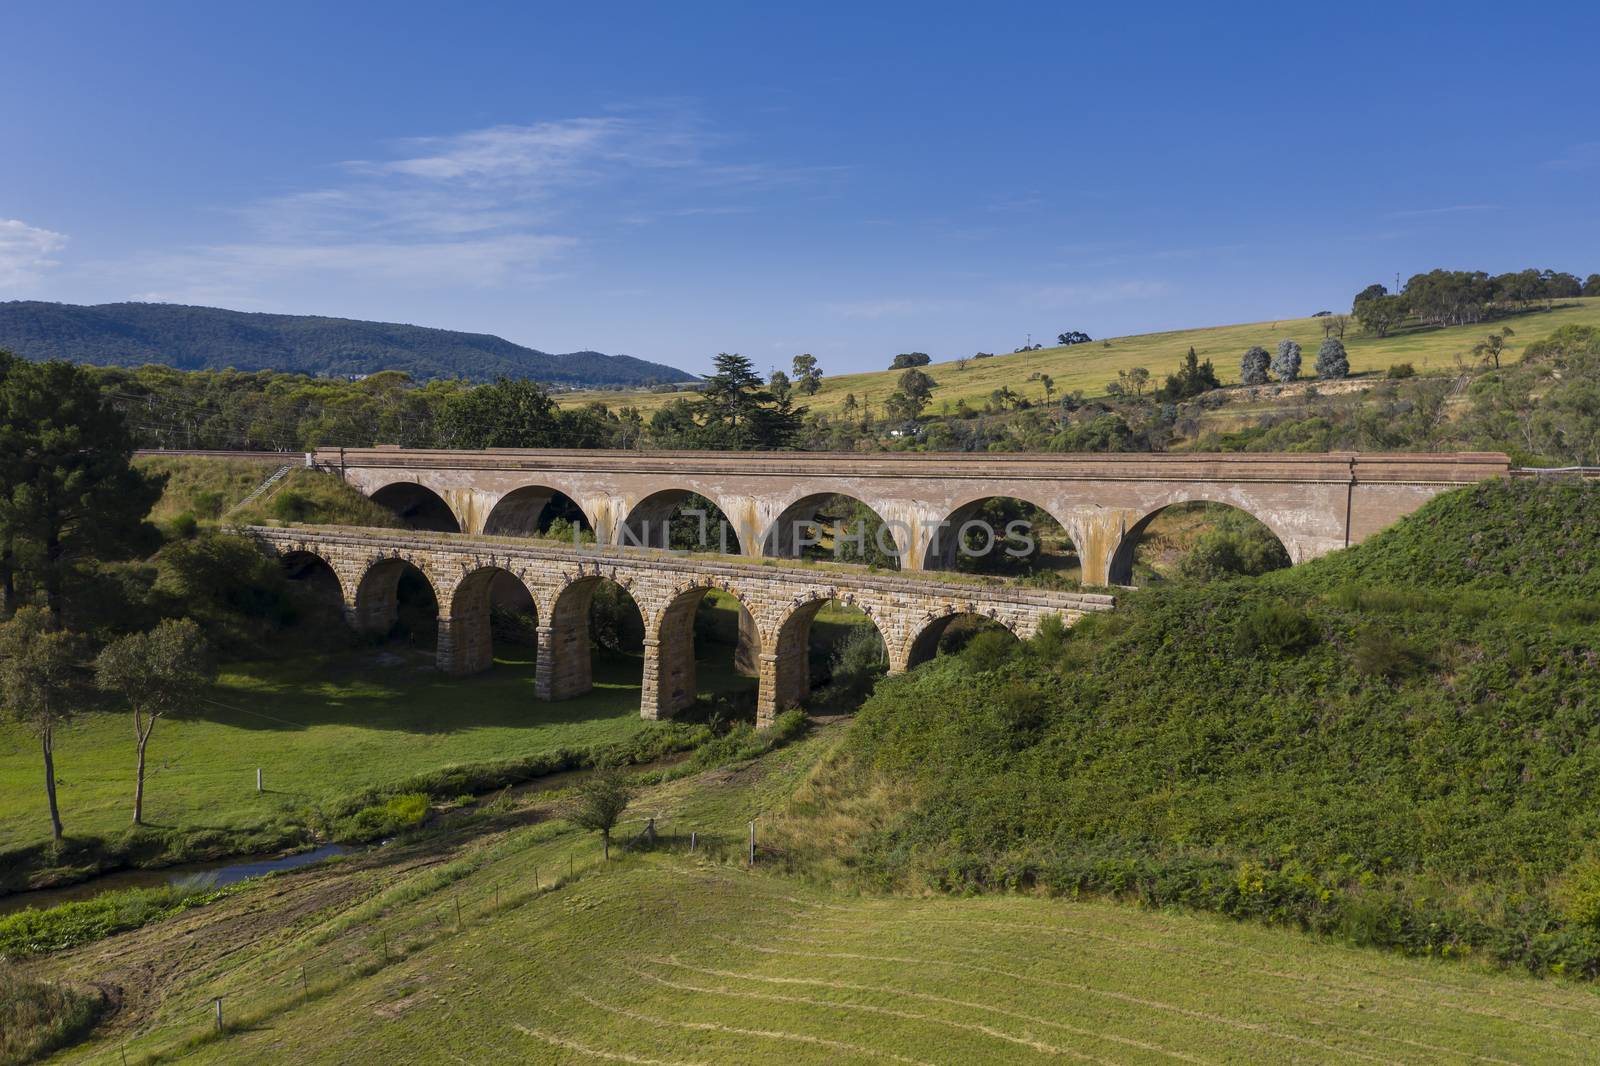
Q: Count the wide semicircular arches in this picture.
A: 6